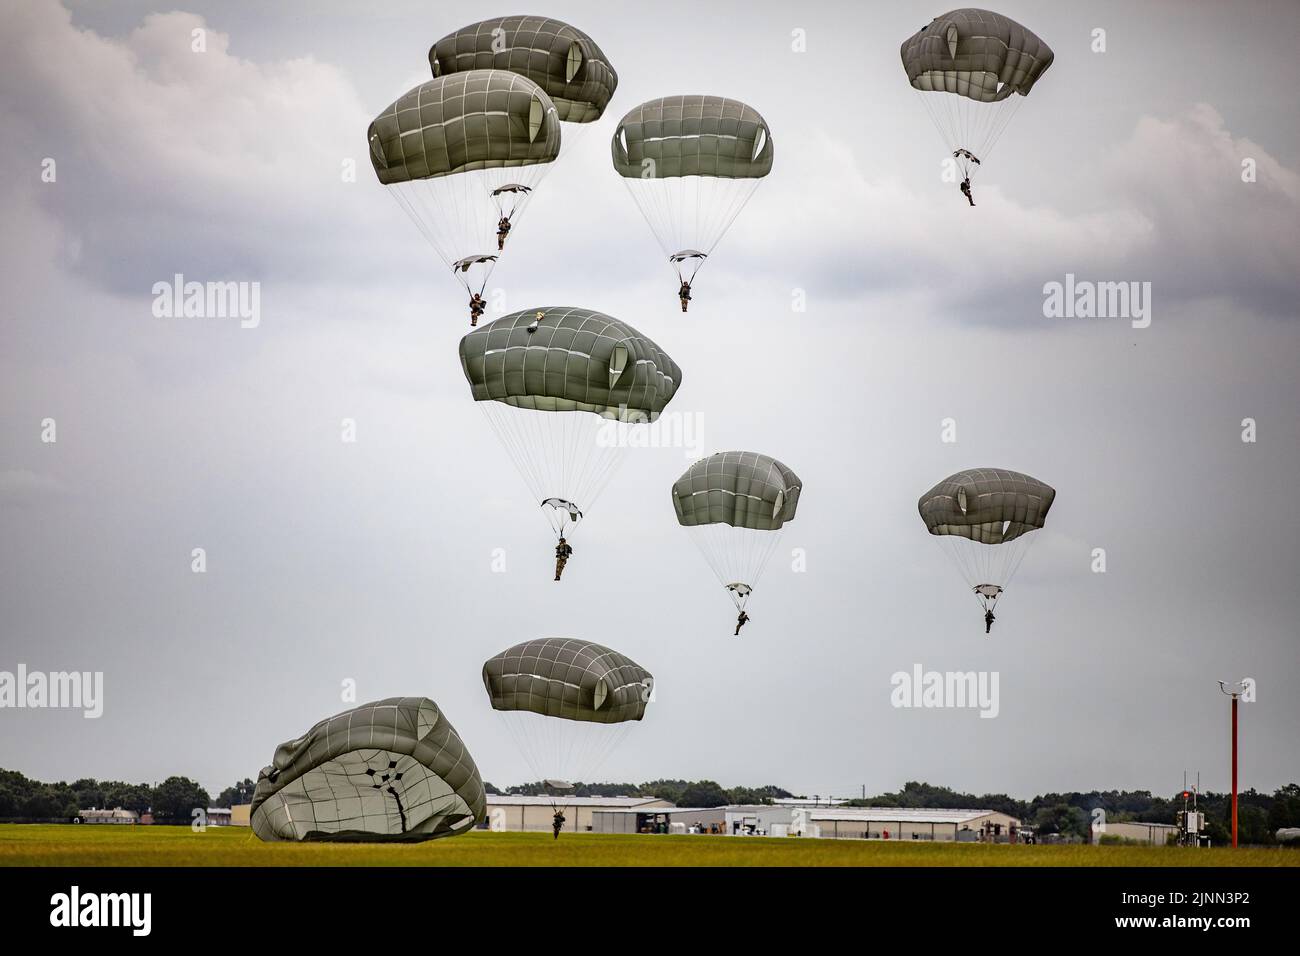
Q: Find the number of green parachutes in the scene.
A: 9